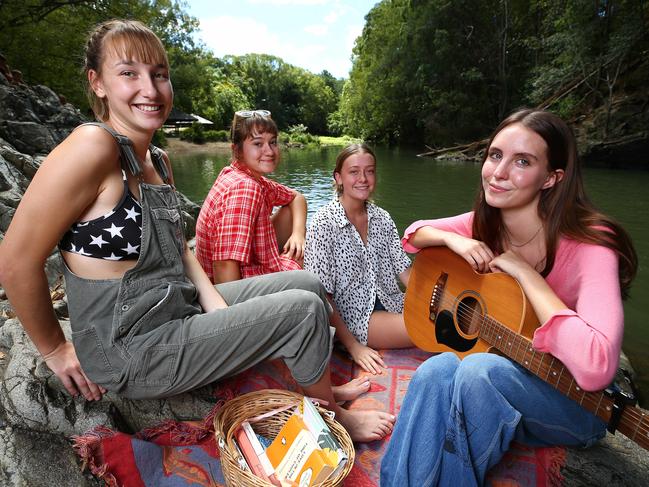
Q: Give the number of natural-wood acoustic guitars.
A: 1